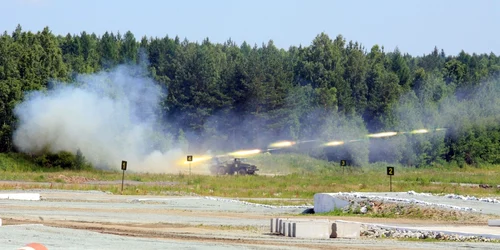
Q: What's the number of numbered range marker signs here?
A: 4